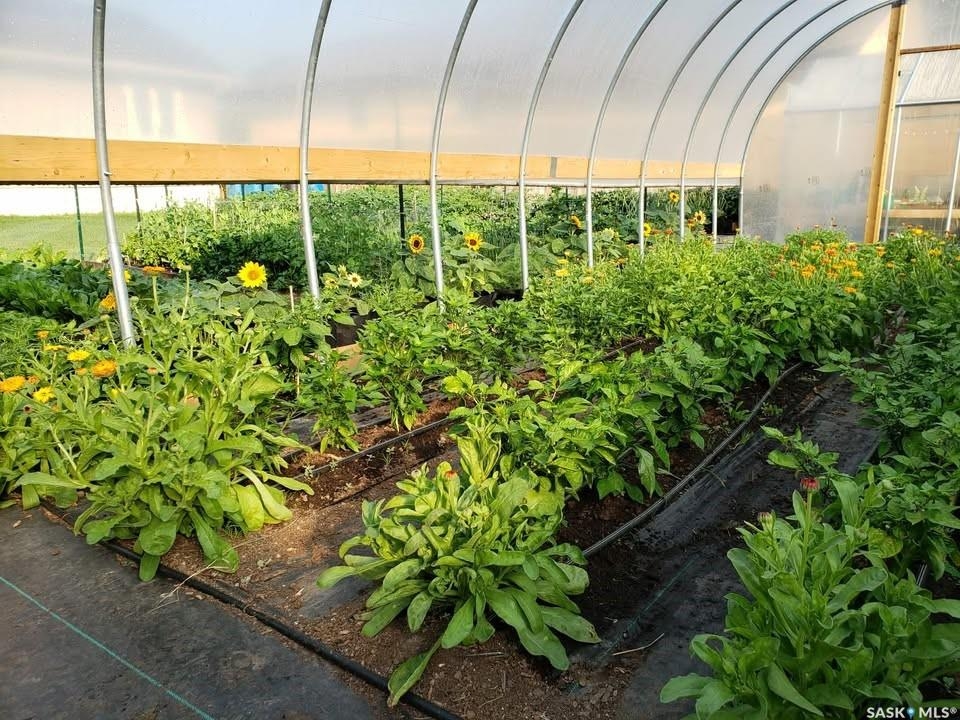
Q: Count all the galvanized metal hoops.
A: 9